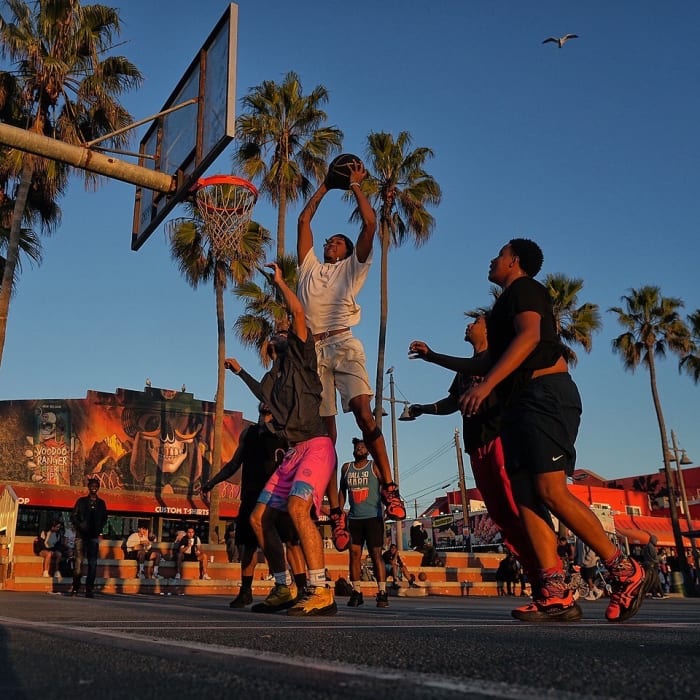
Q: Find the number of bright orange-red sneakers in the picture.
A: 4